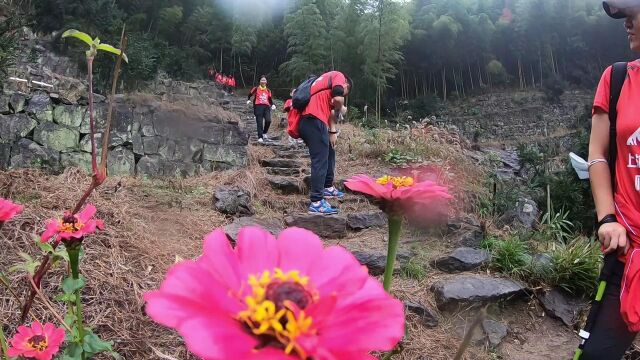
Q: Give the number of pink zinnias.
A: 5